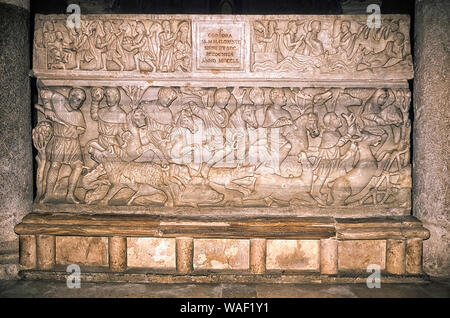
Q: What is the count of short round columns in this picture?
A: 8